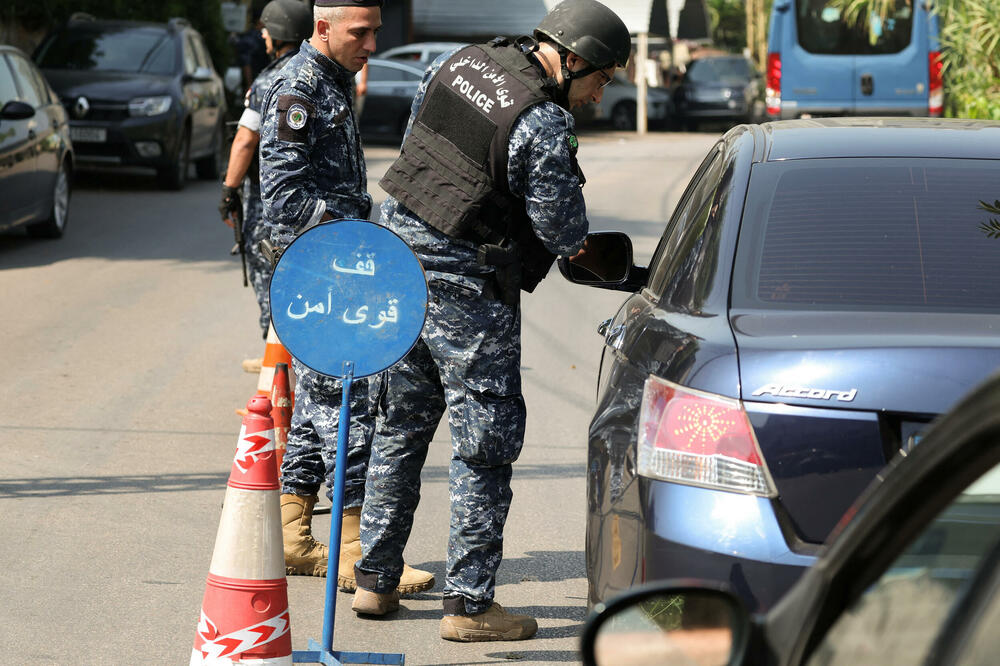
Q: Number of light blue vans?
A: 1